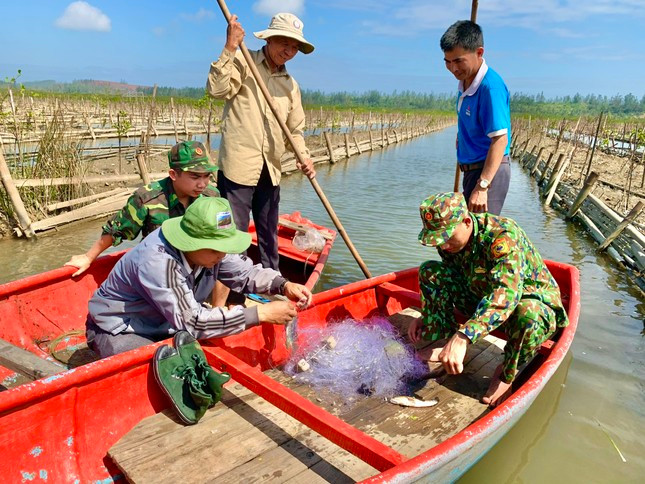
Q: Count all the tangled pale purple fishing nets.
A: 1